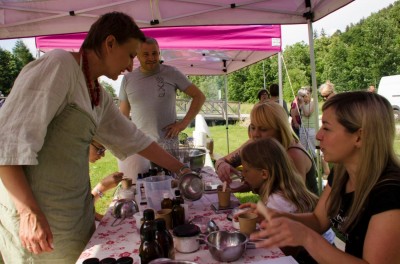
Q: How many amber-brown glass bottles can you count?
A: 6